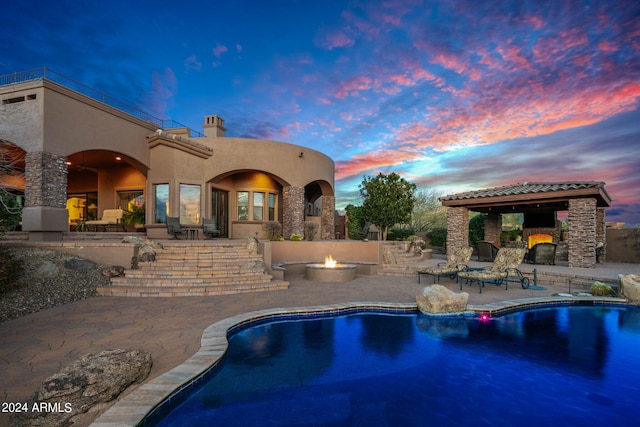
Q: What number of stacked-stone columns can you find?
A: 7